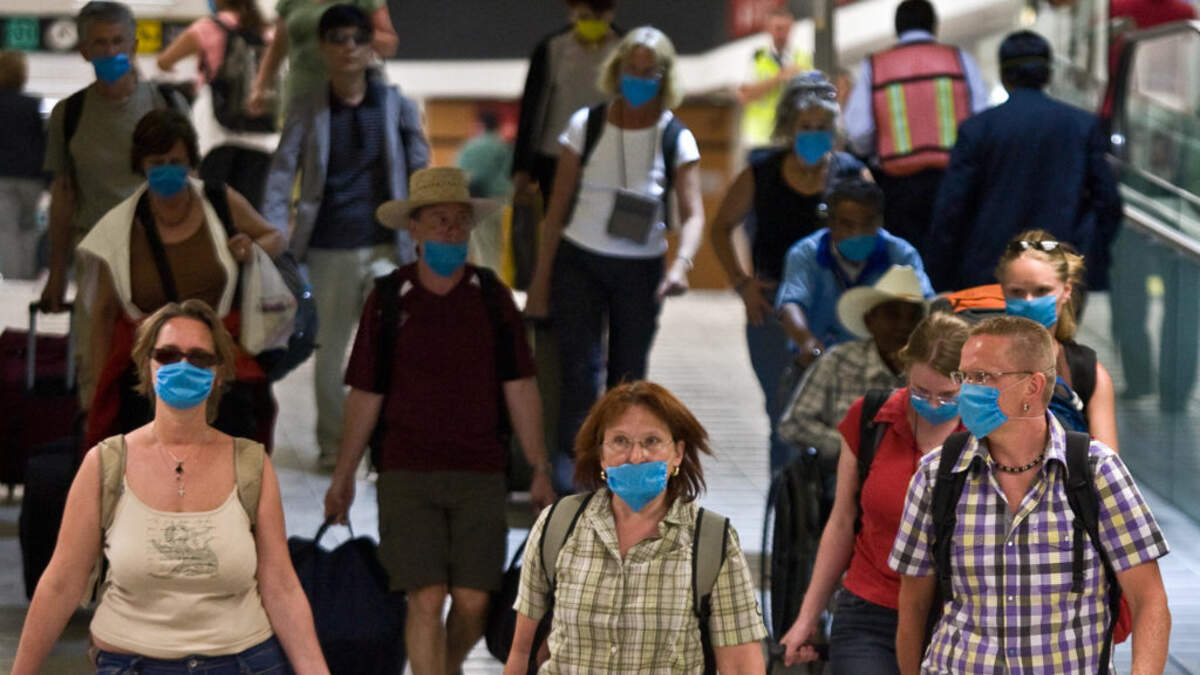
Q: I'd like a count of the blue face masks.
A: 11